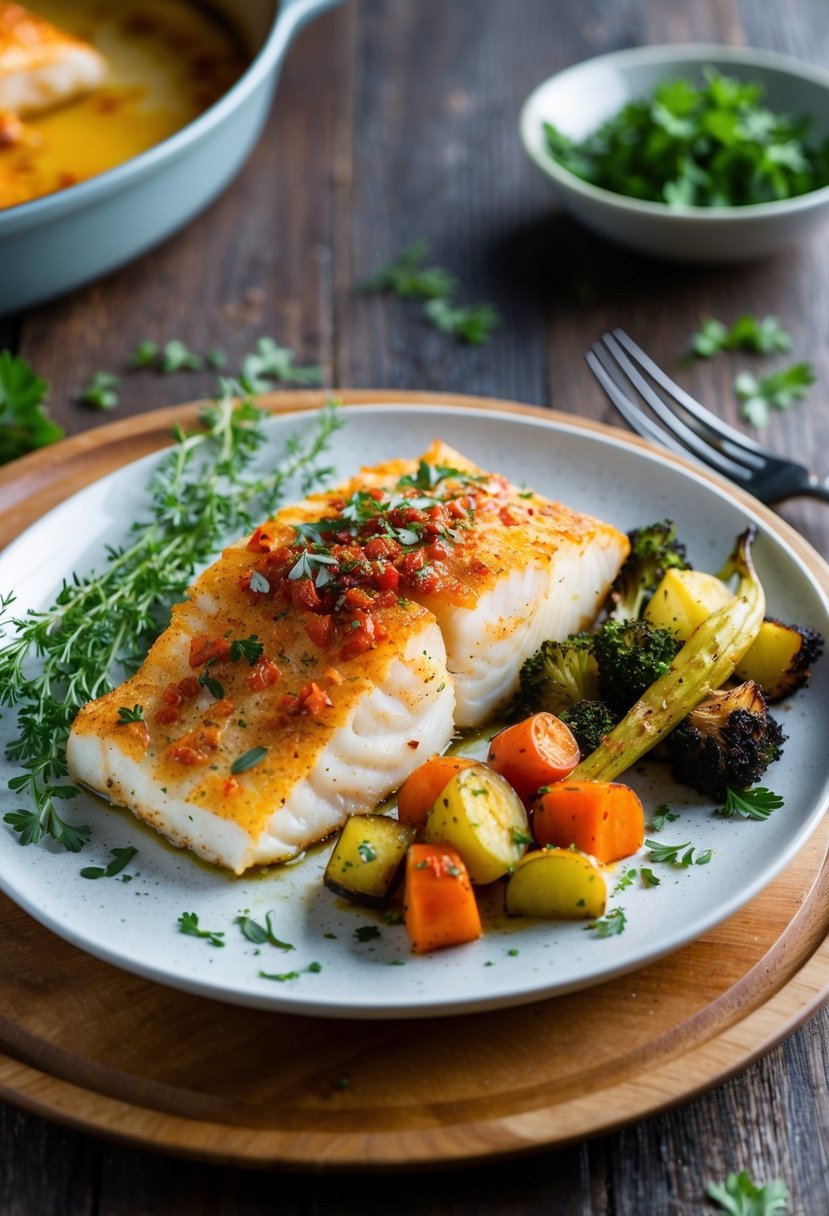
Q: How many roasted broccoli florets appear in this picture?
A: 5